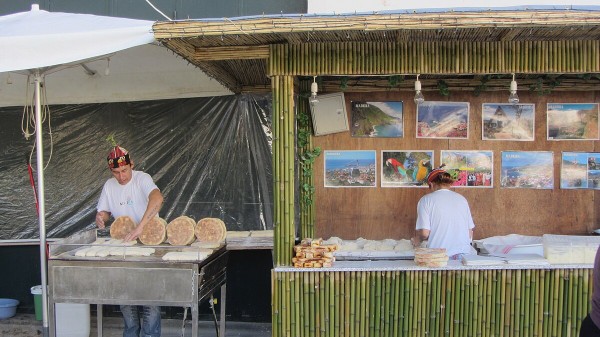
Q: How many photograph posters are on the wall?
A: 9